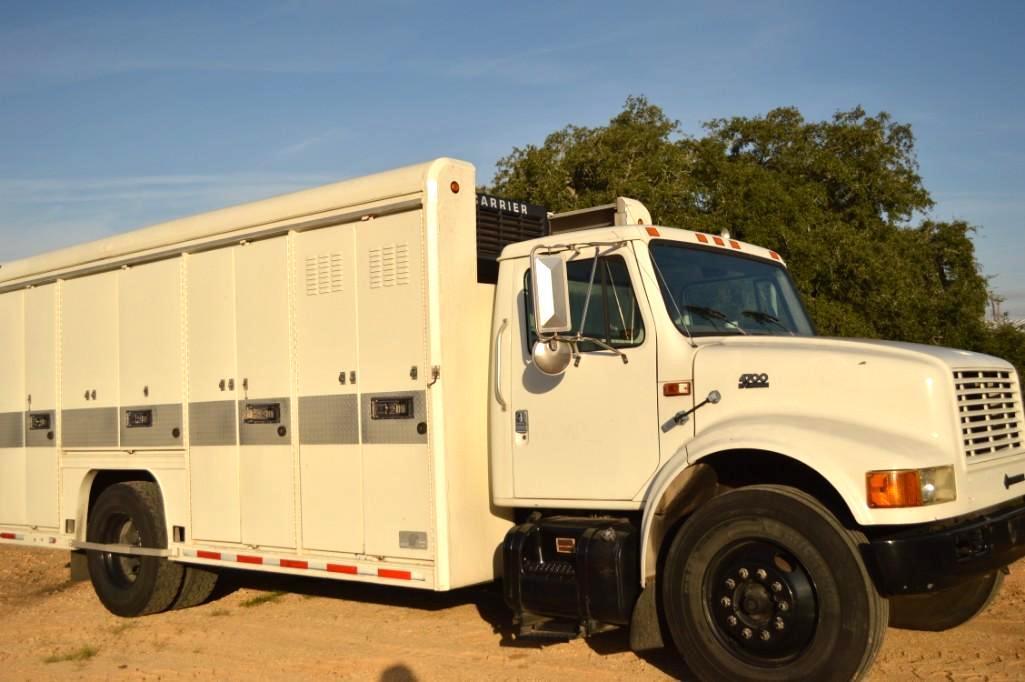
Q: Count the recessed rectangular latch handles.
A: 4